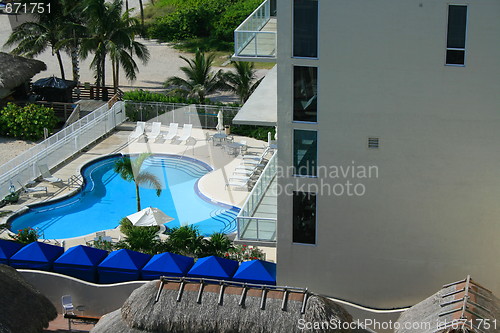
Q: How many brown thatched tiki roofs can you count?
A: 4